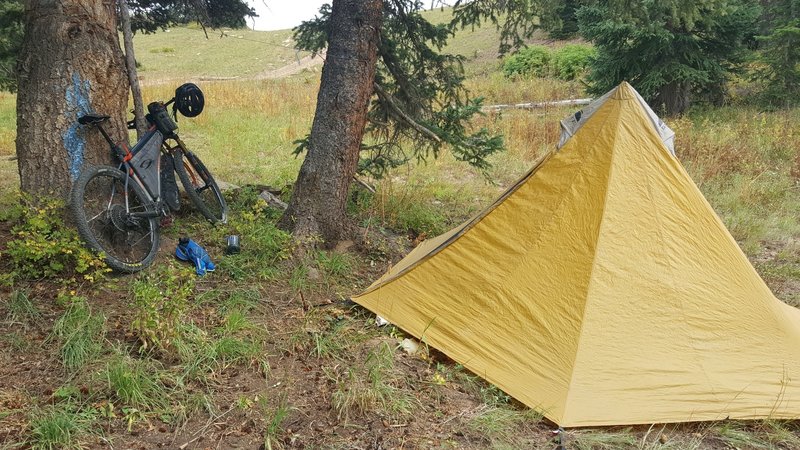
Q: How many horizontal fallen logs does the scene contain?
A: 1